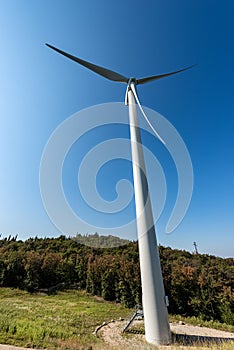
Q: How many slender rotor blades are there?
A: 3